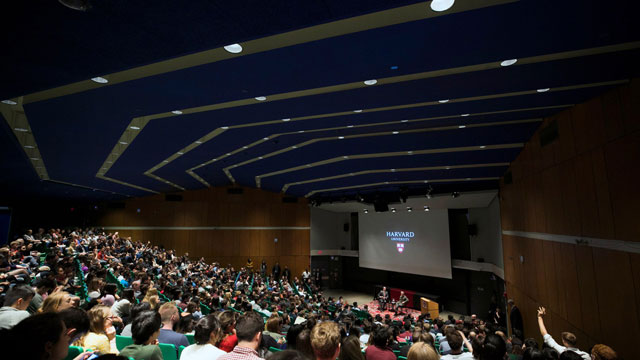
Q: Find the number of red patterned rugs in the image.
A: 1